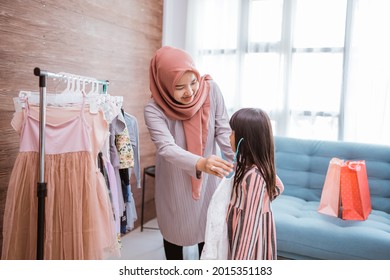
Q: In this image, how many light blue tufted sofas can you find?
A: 1